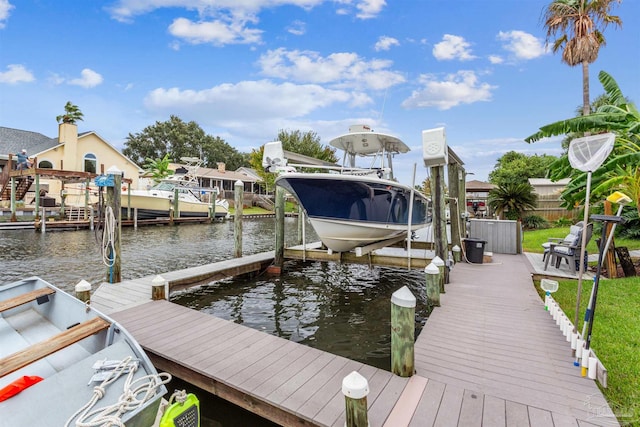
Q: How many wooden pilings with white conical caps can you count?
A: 9